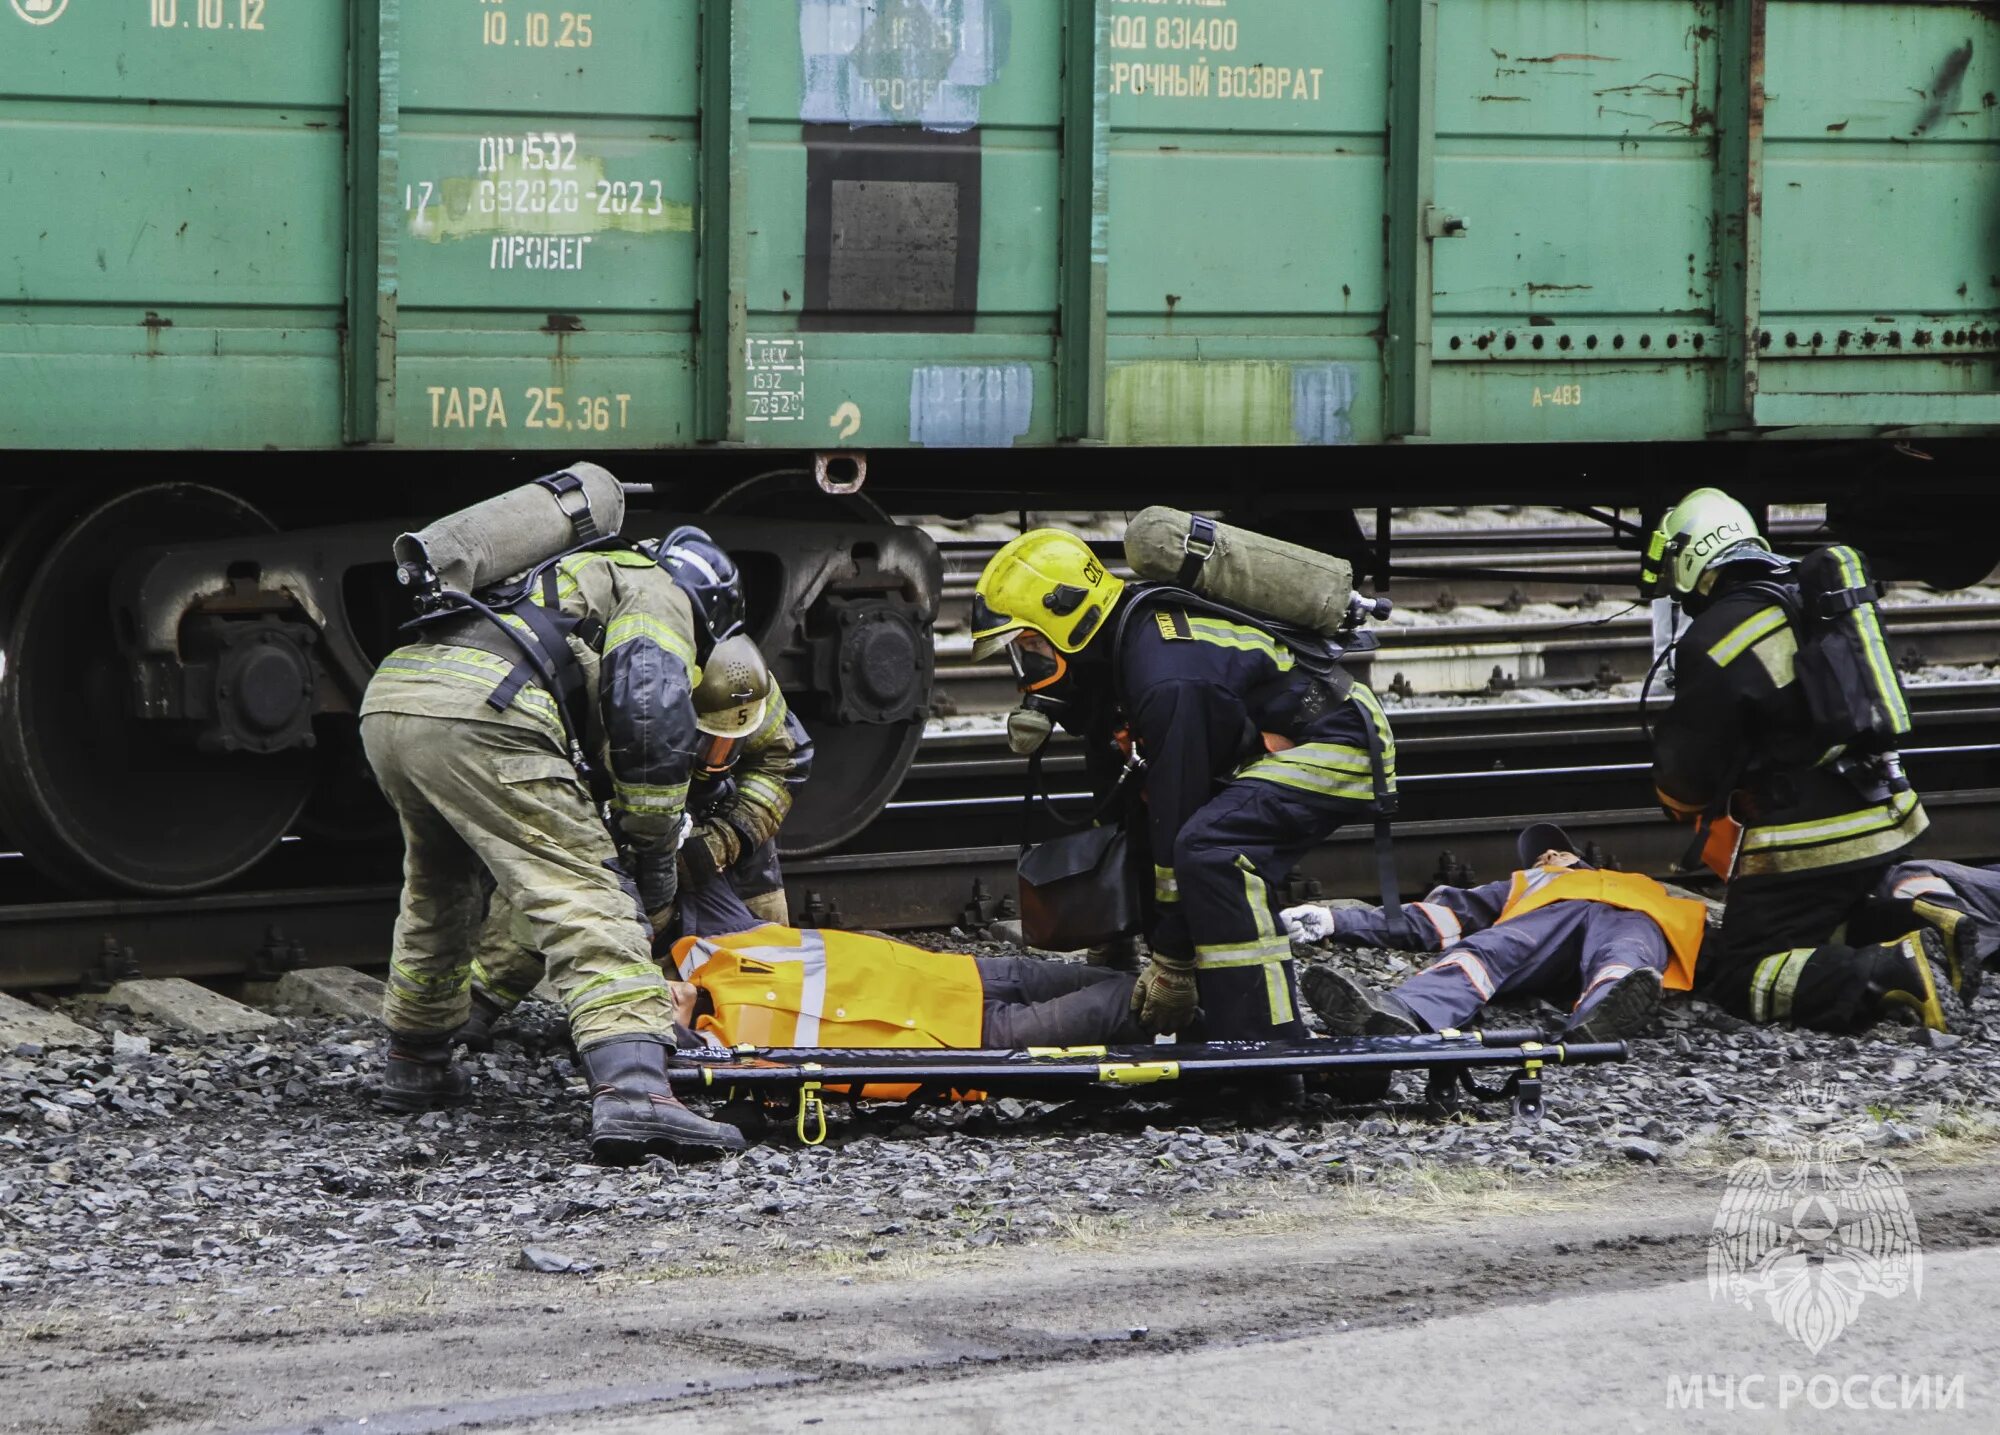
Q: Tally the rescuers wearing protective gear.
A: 4